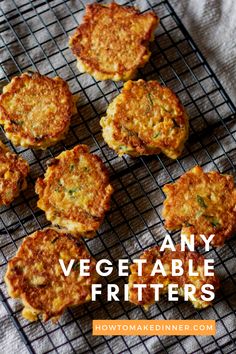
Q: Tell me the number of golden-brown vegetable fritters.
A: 8